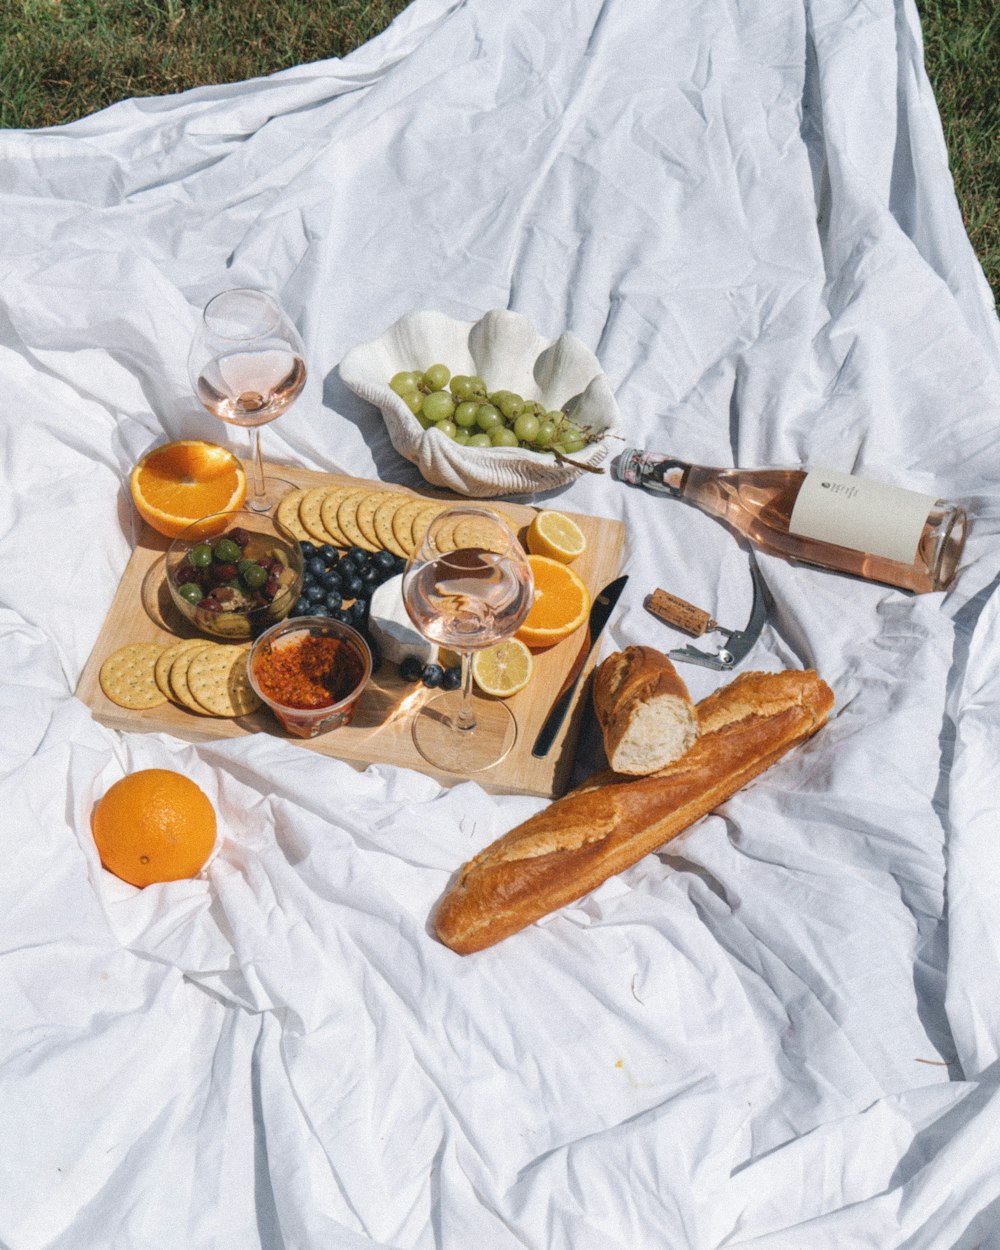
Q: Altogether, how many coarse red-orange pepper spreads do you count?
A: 1